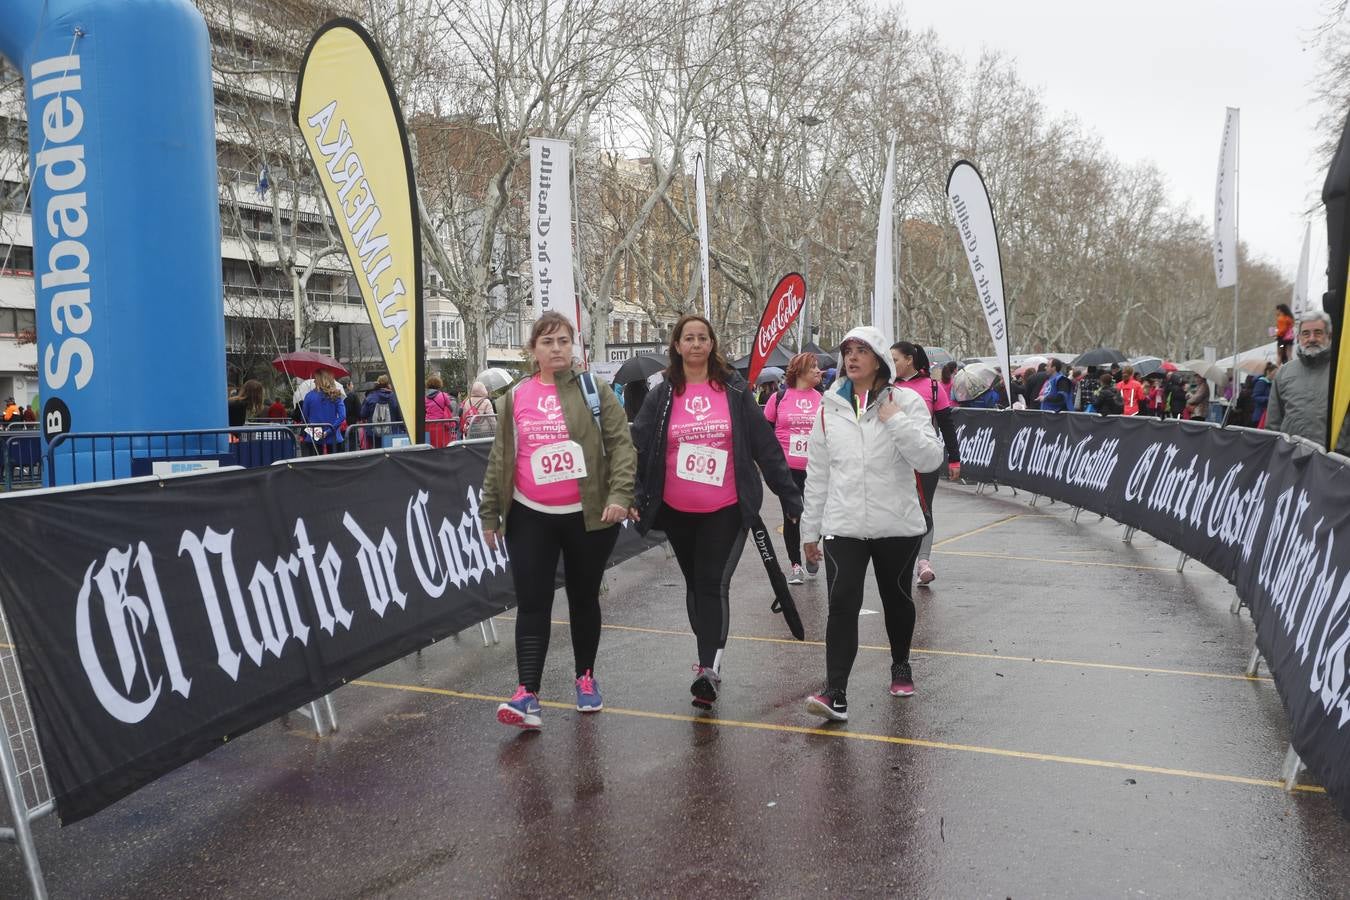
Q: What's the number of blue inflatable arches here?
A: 1